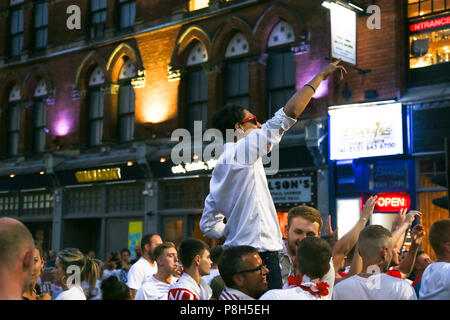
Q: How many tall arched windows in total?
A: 7